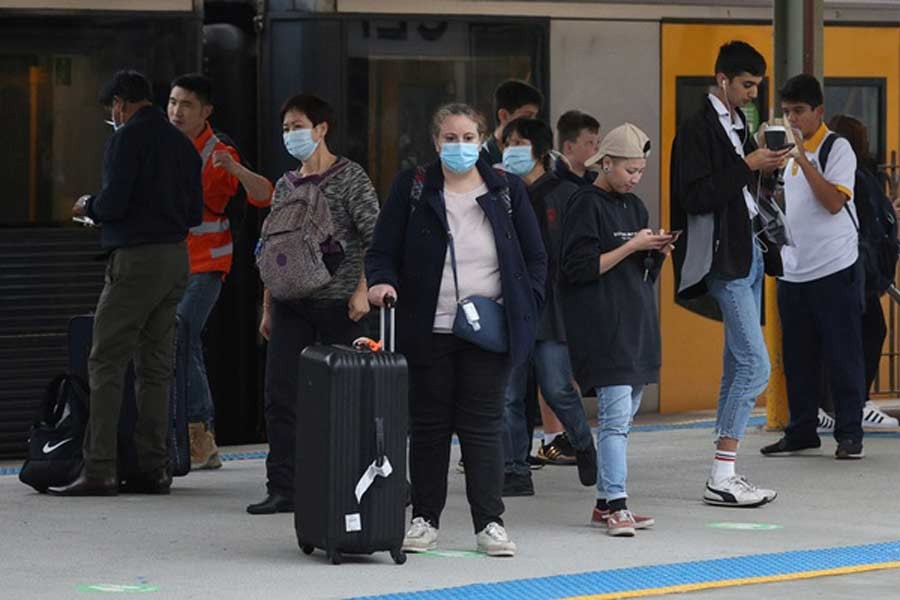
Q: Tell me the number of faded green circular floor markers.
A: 3